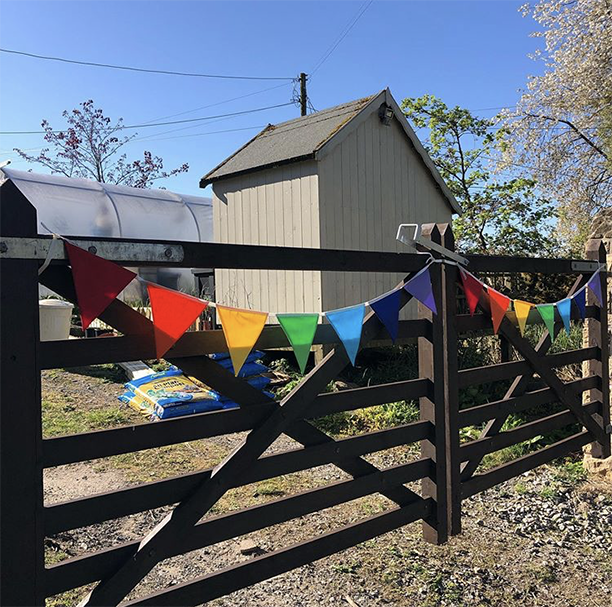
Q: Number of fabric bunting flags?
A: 14